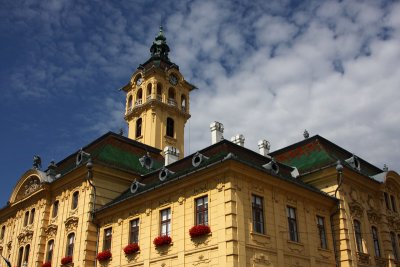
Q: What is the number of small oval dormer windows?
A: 7